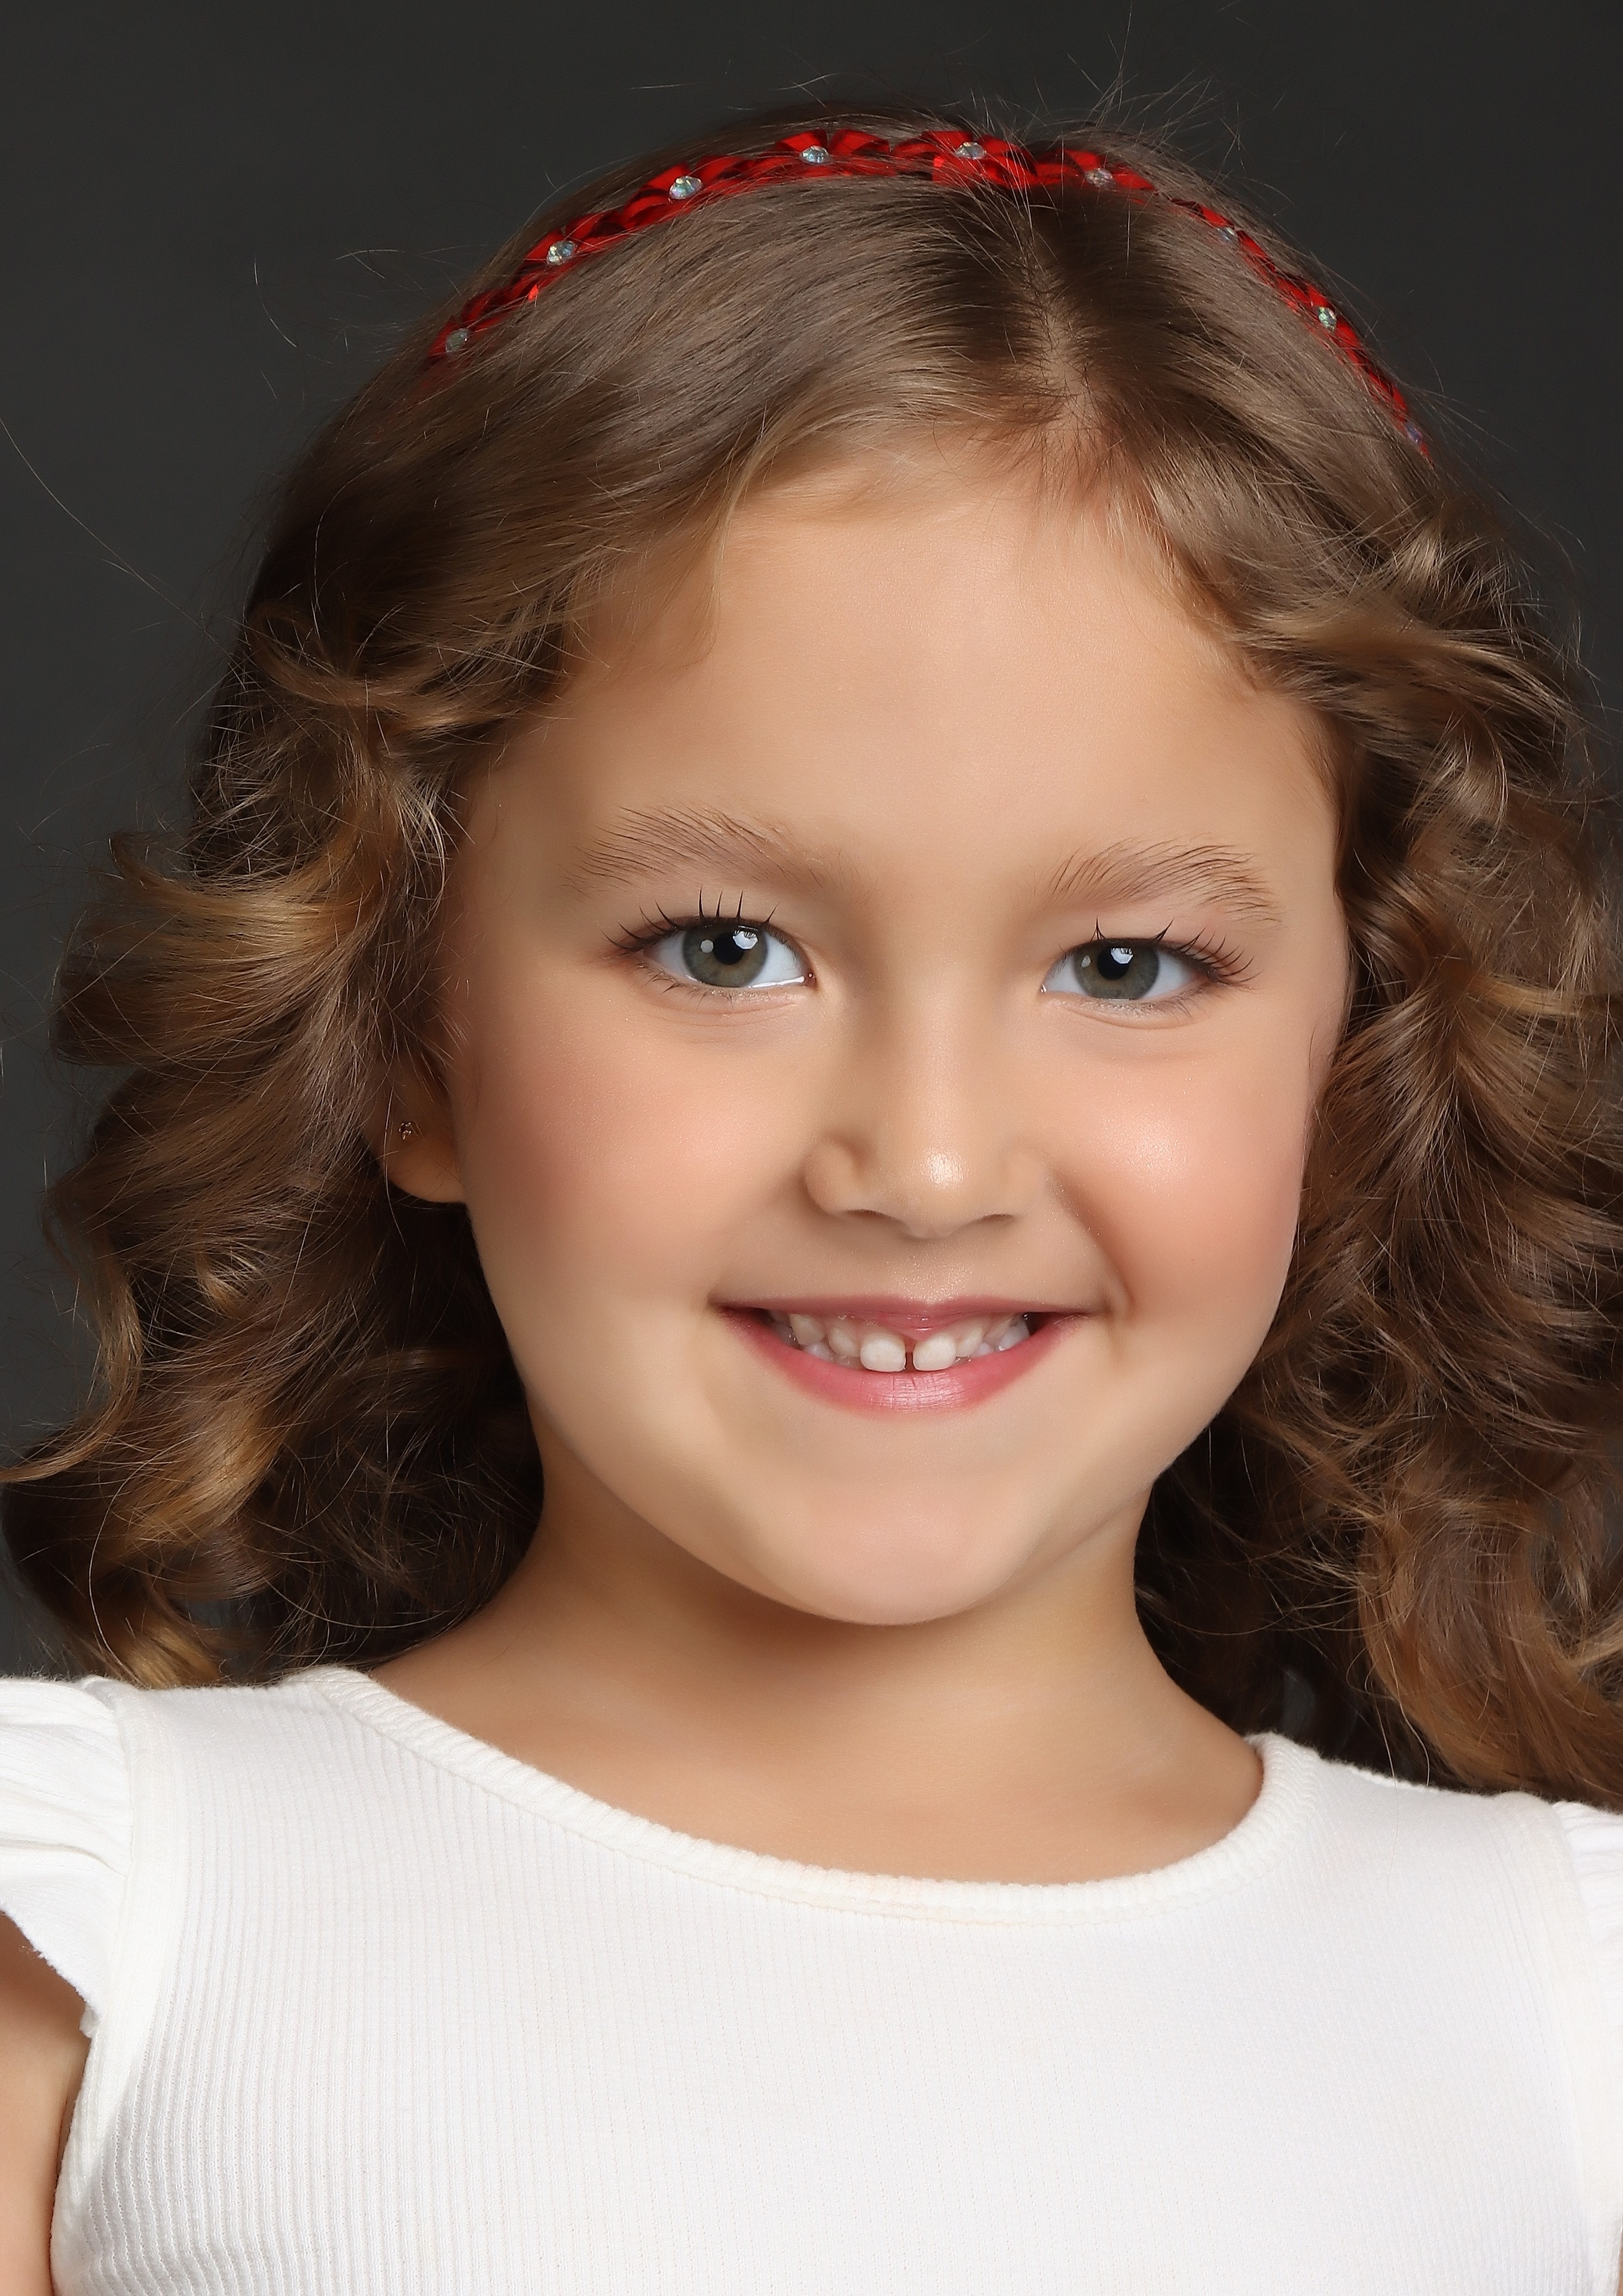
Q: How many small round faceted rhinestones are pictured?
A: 9